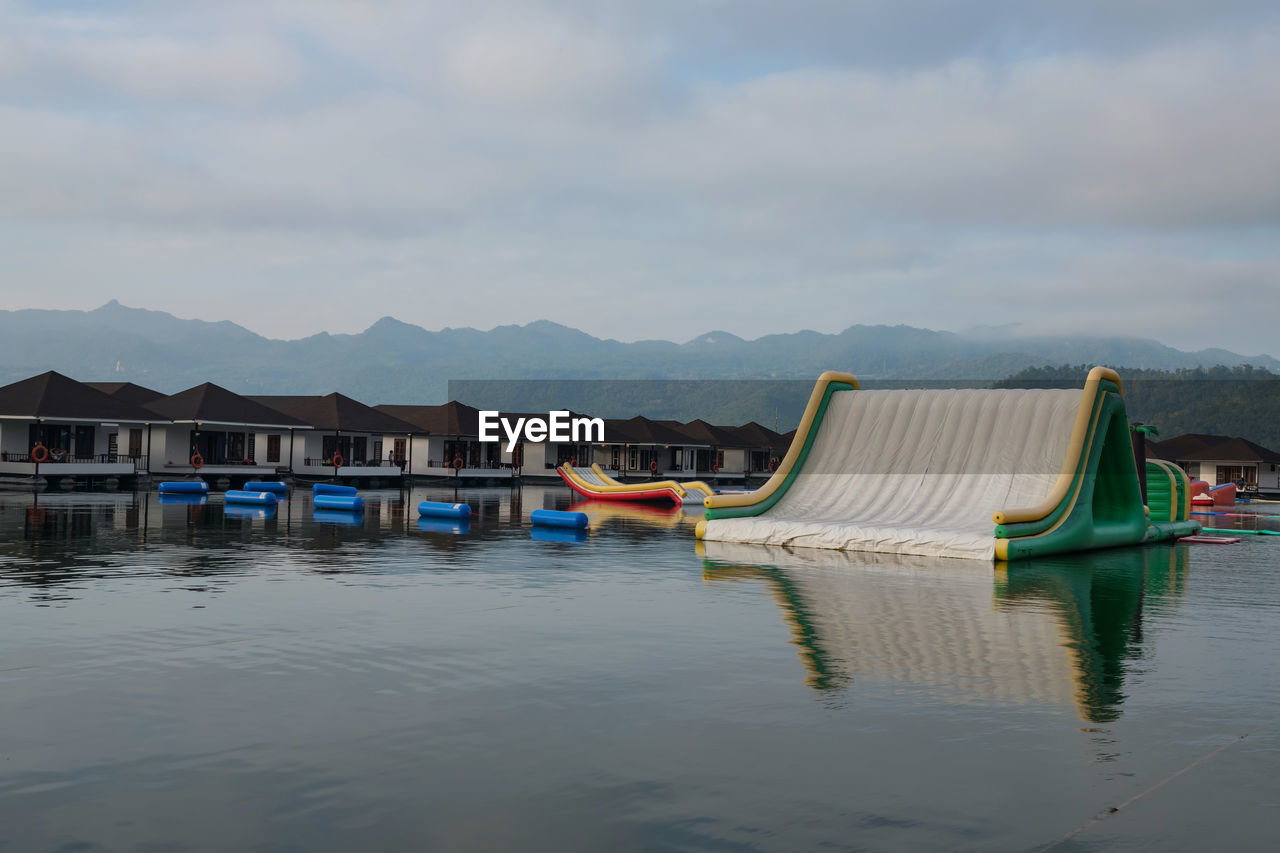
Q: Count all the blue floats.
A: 7